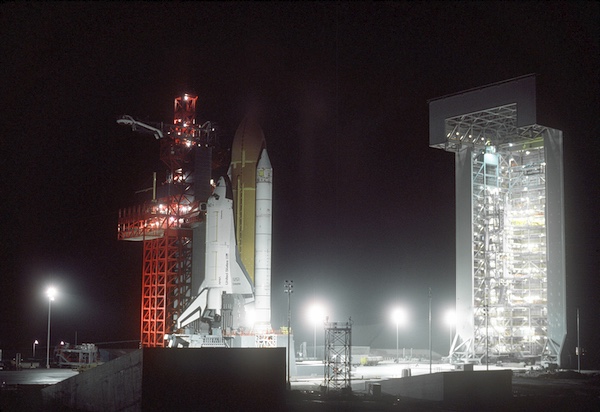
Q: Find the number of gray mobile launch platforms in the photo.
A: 1